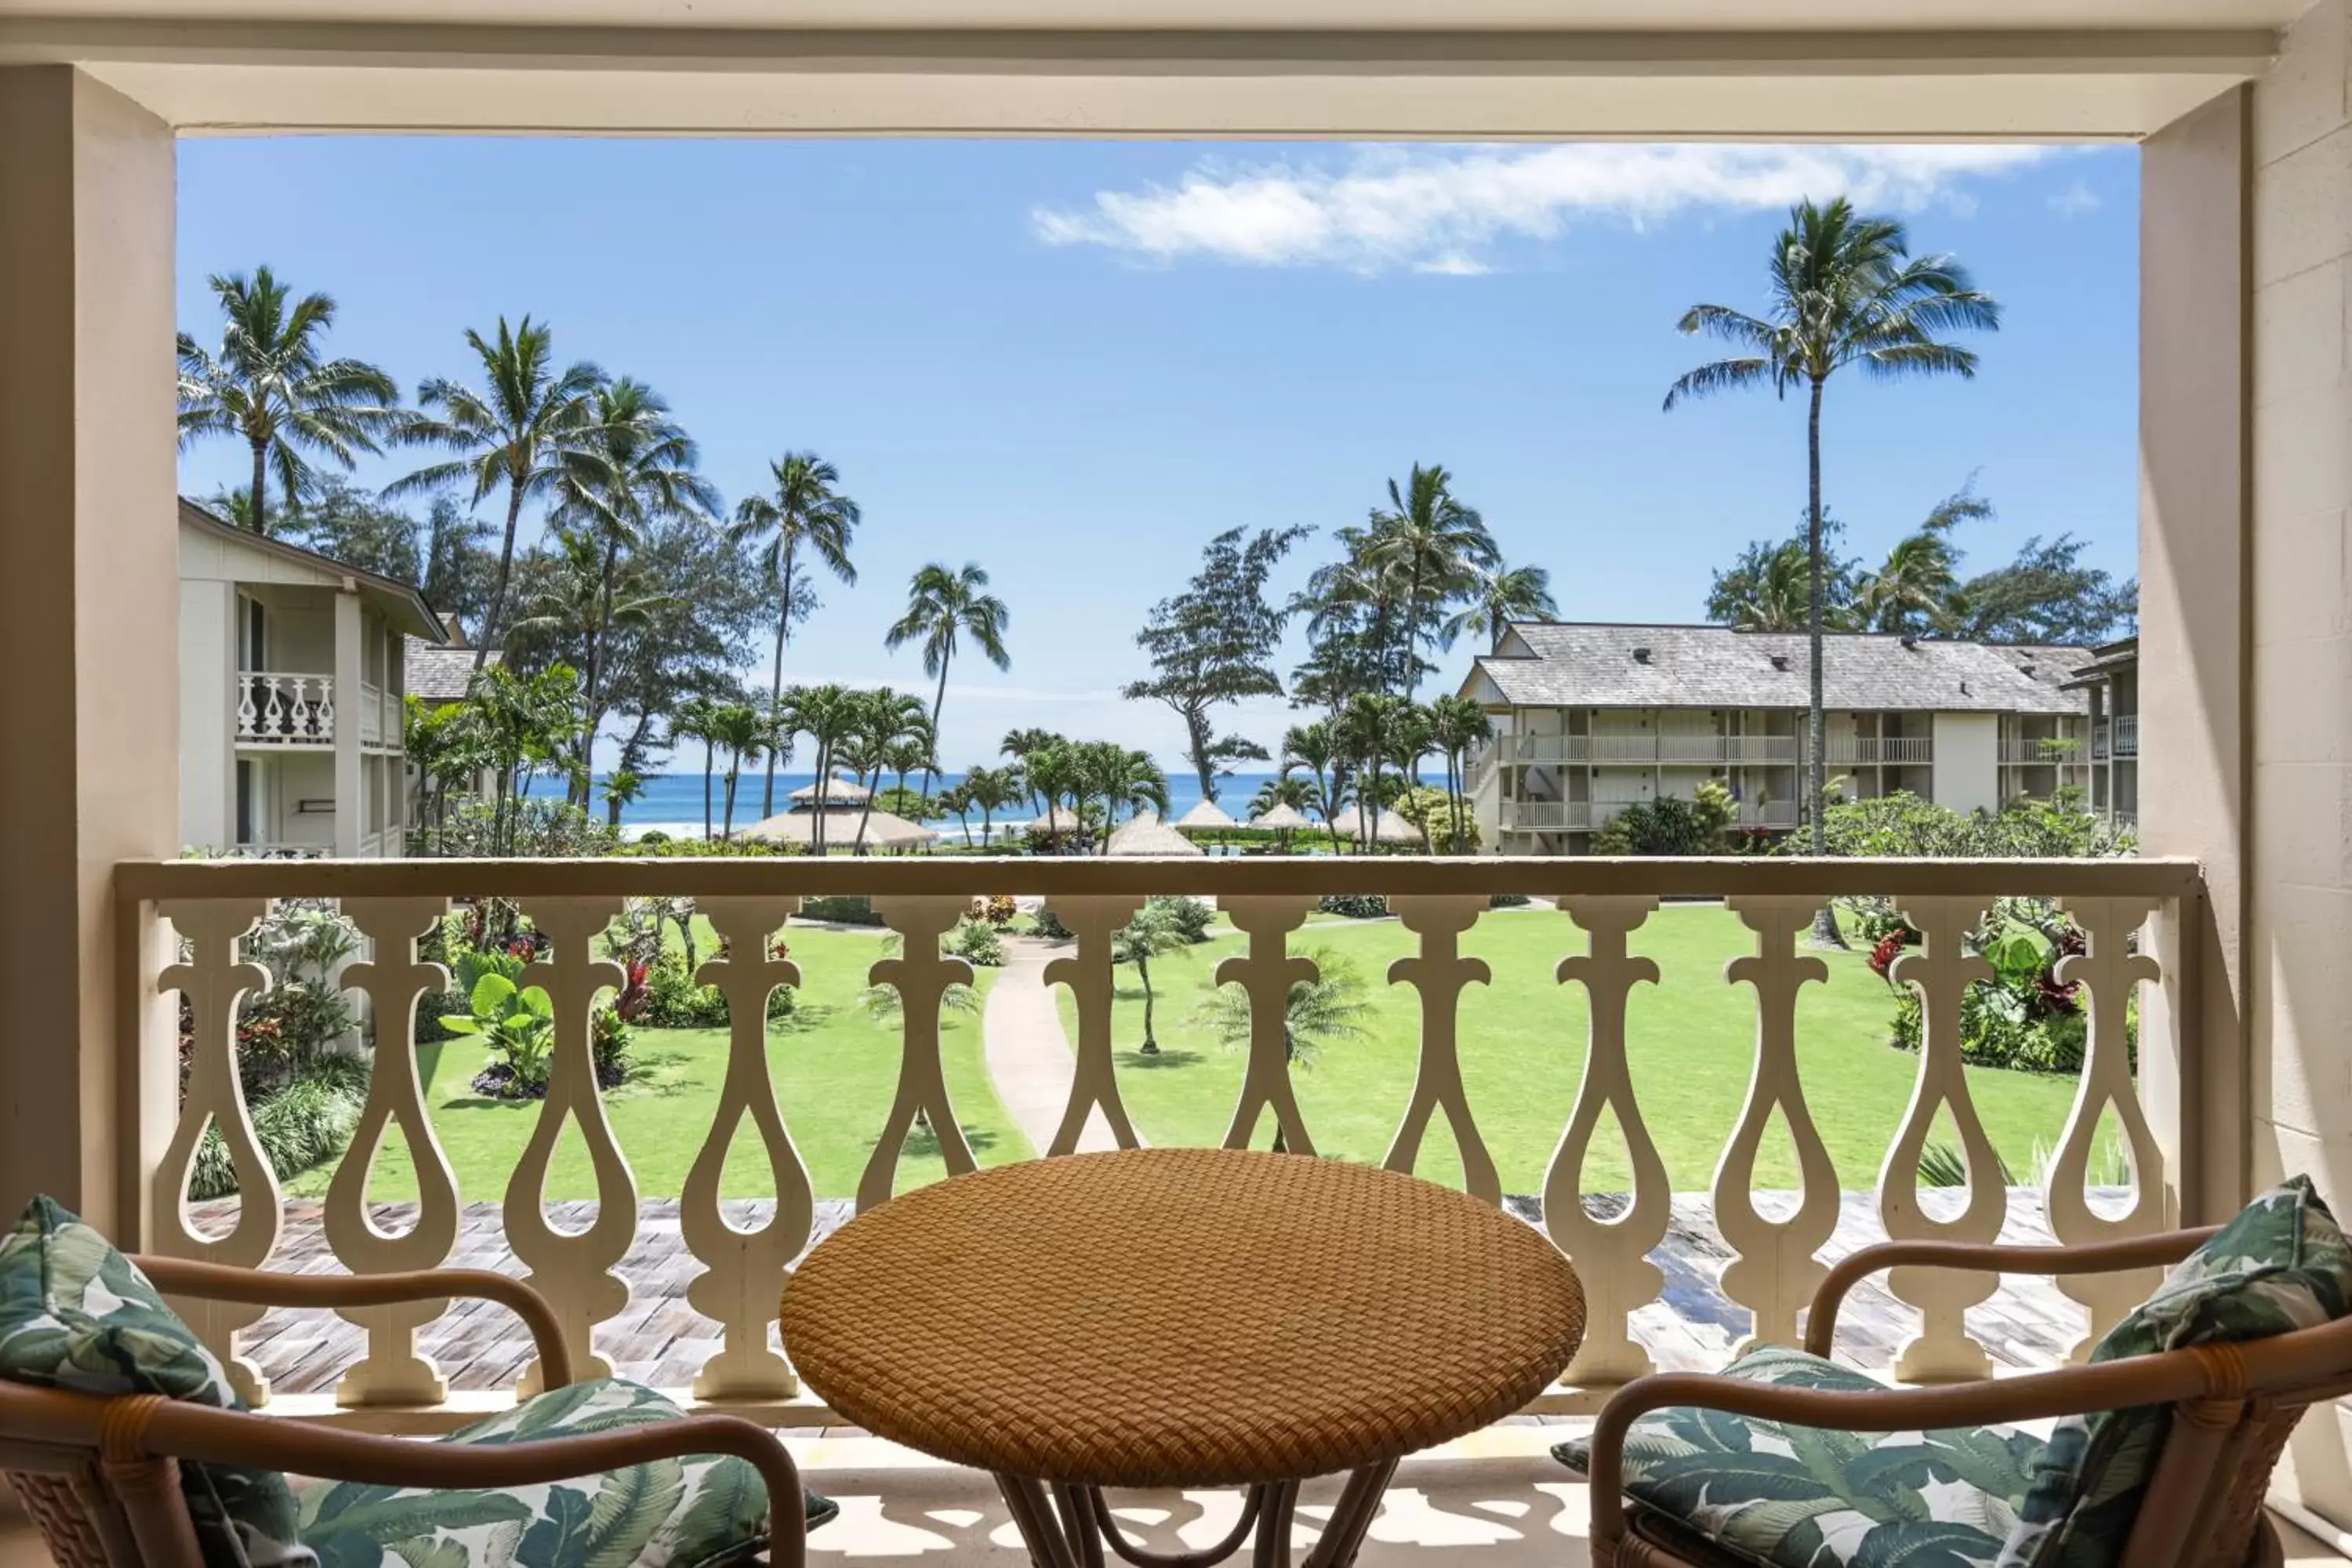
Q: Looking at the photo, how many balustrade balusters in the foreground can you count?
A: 12